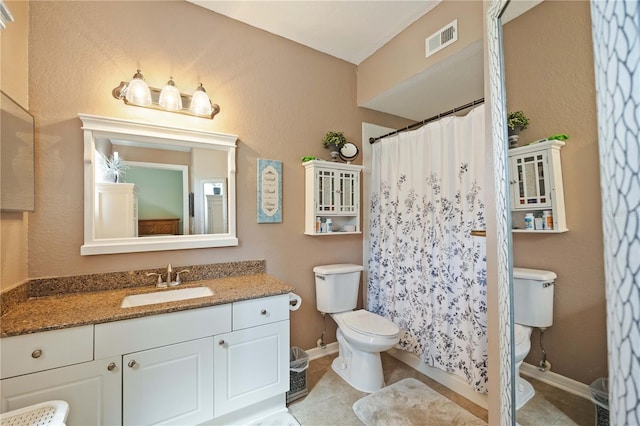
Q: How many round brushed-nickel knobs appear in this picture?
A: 5